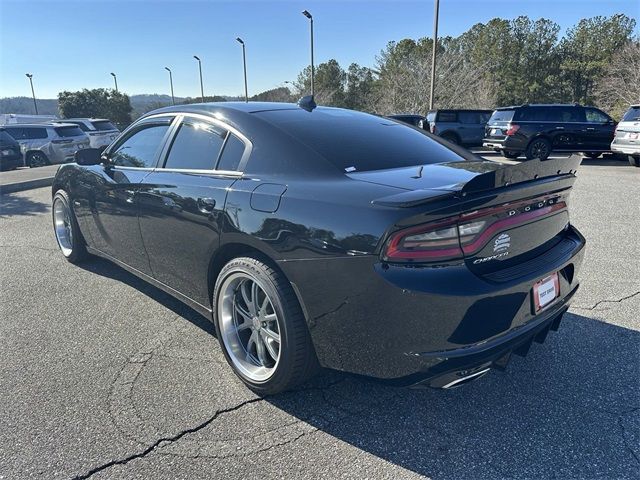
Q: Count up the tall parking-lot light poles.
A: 7